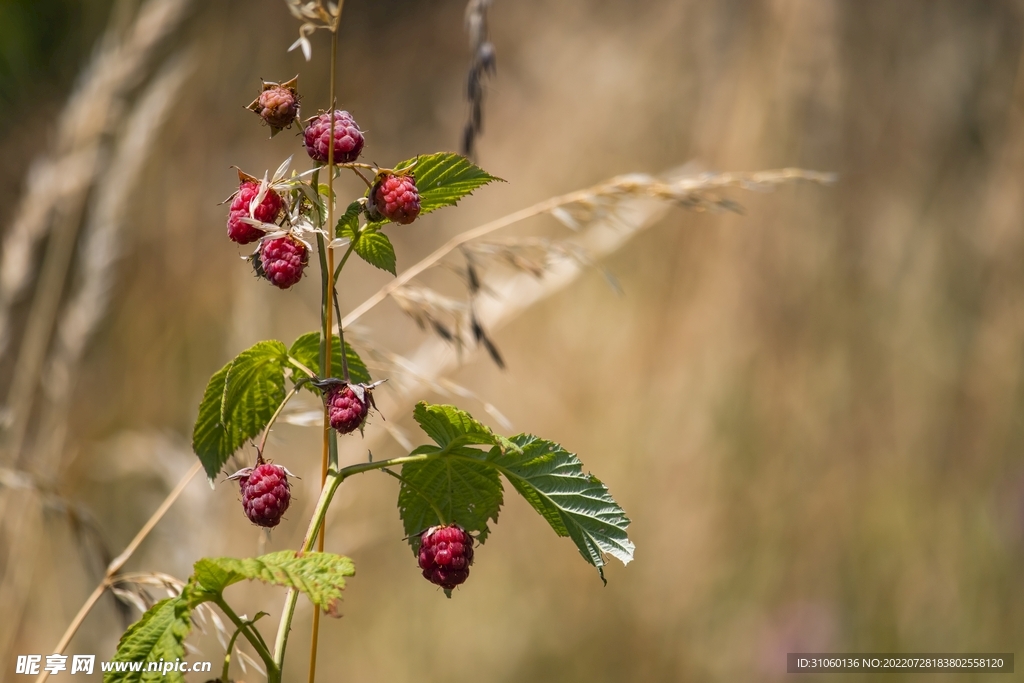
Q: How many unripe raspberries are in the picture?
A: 1